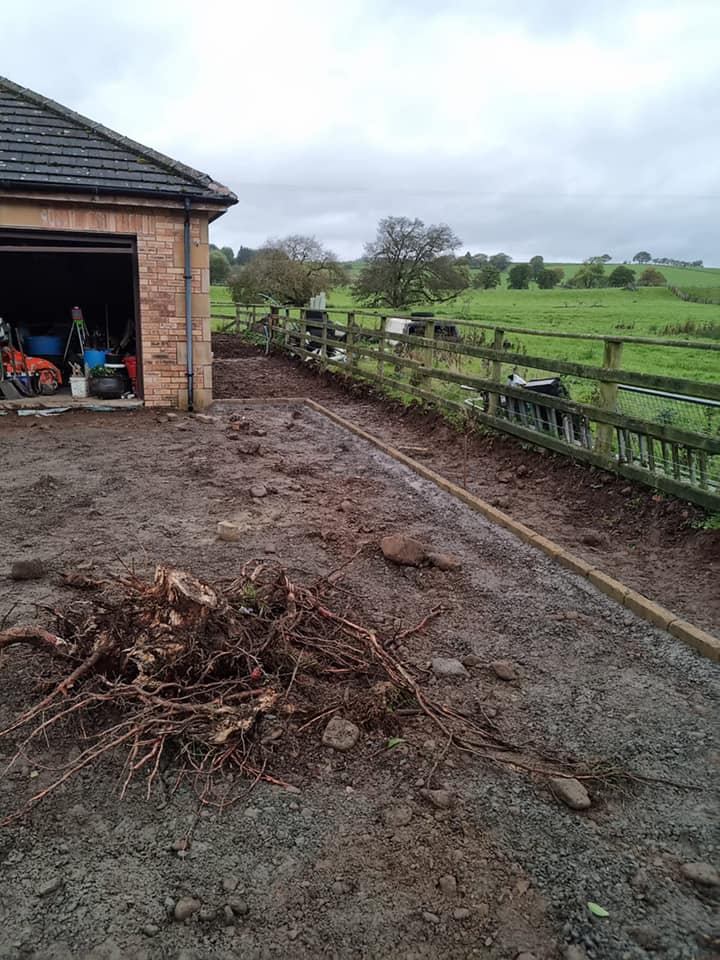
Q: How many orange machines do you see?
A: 1